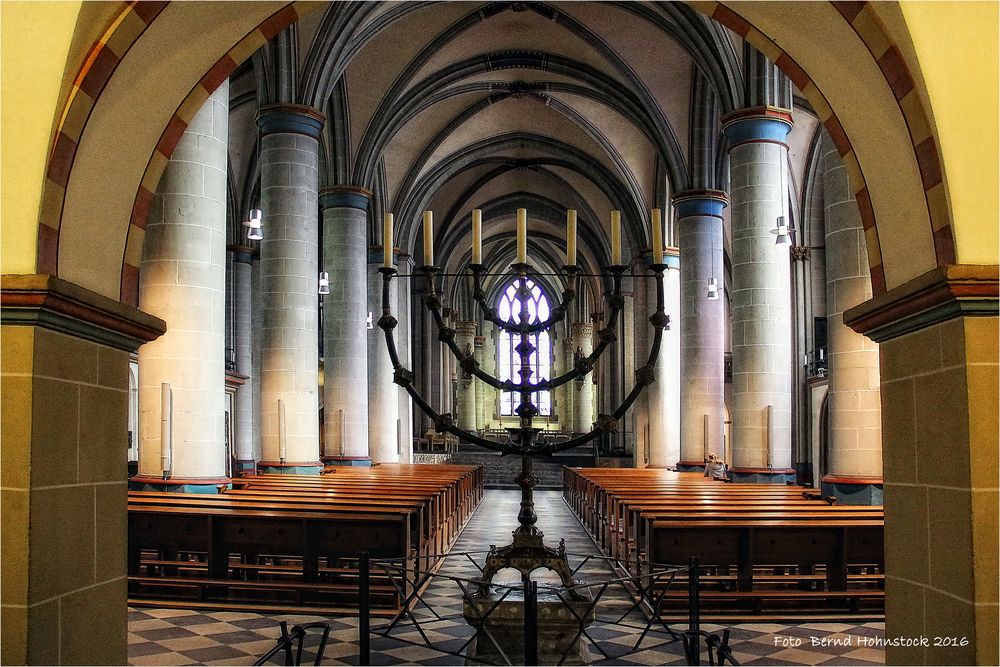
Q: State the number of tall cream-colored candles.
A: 7